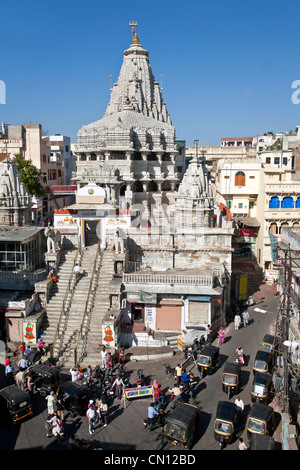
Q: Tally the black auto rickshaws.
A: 12